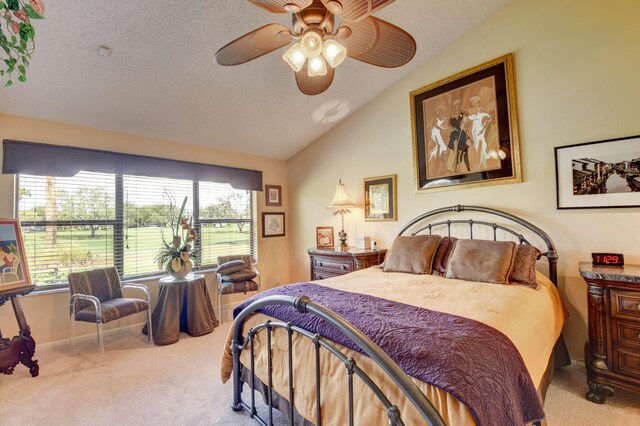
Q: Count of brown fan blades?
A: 5